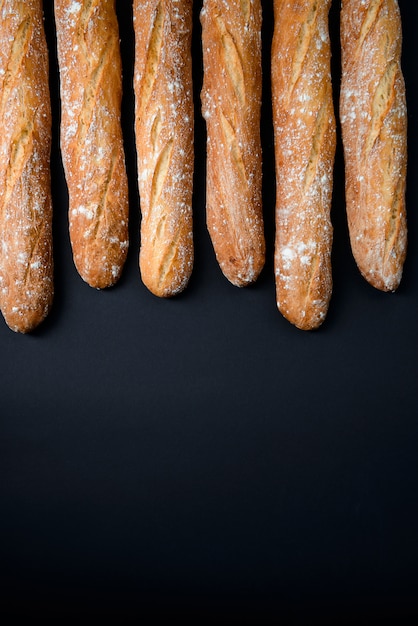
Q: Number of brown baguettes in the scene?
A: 6